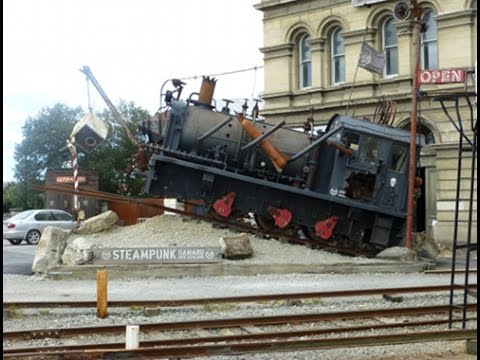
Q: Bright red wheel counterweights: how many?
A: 3